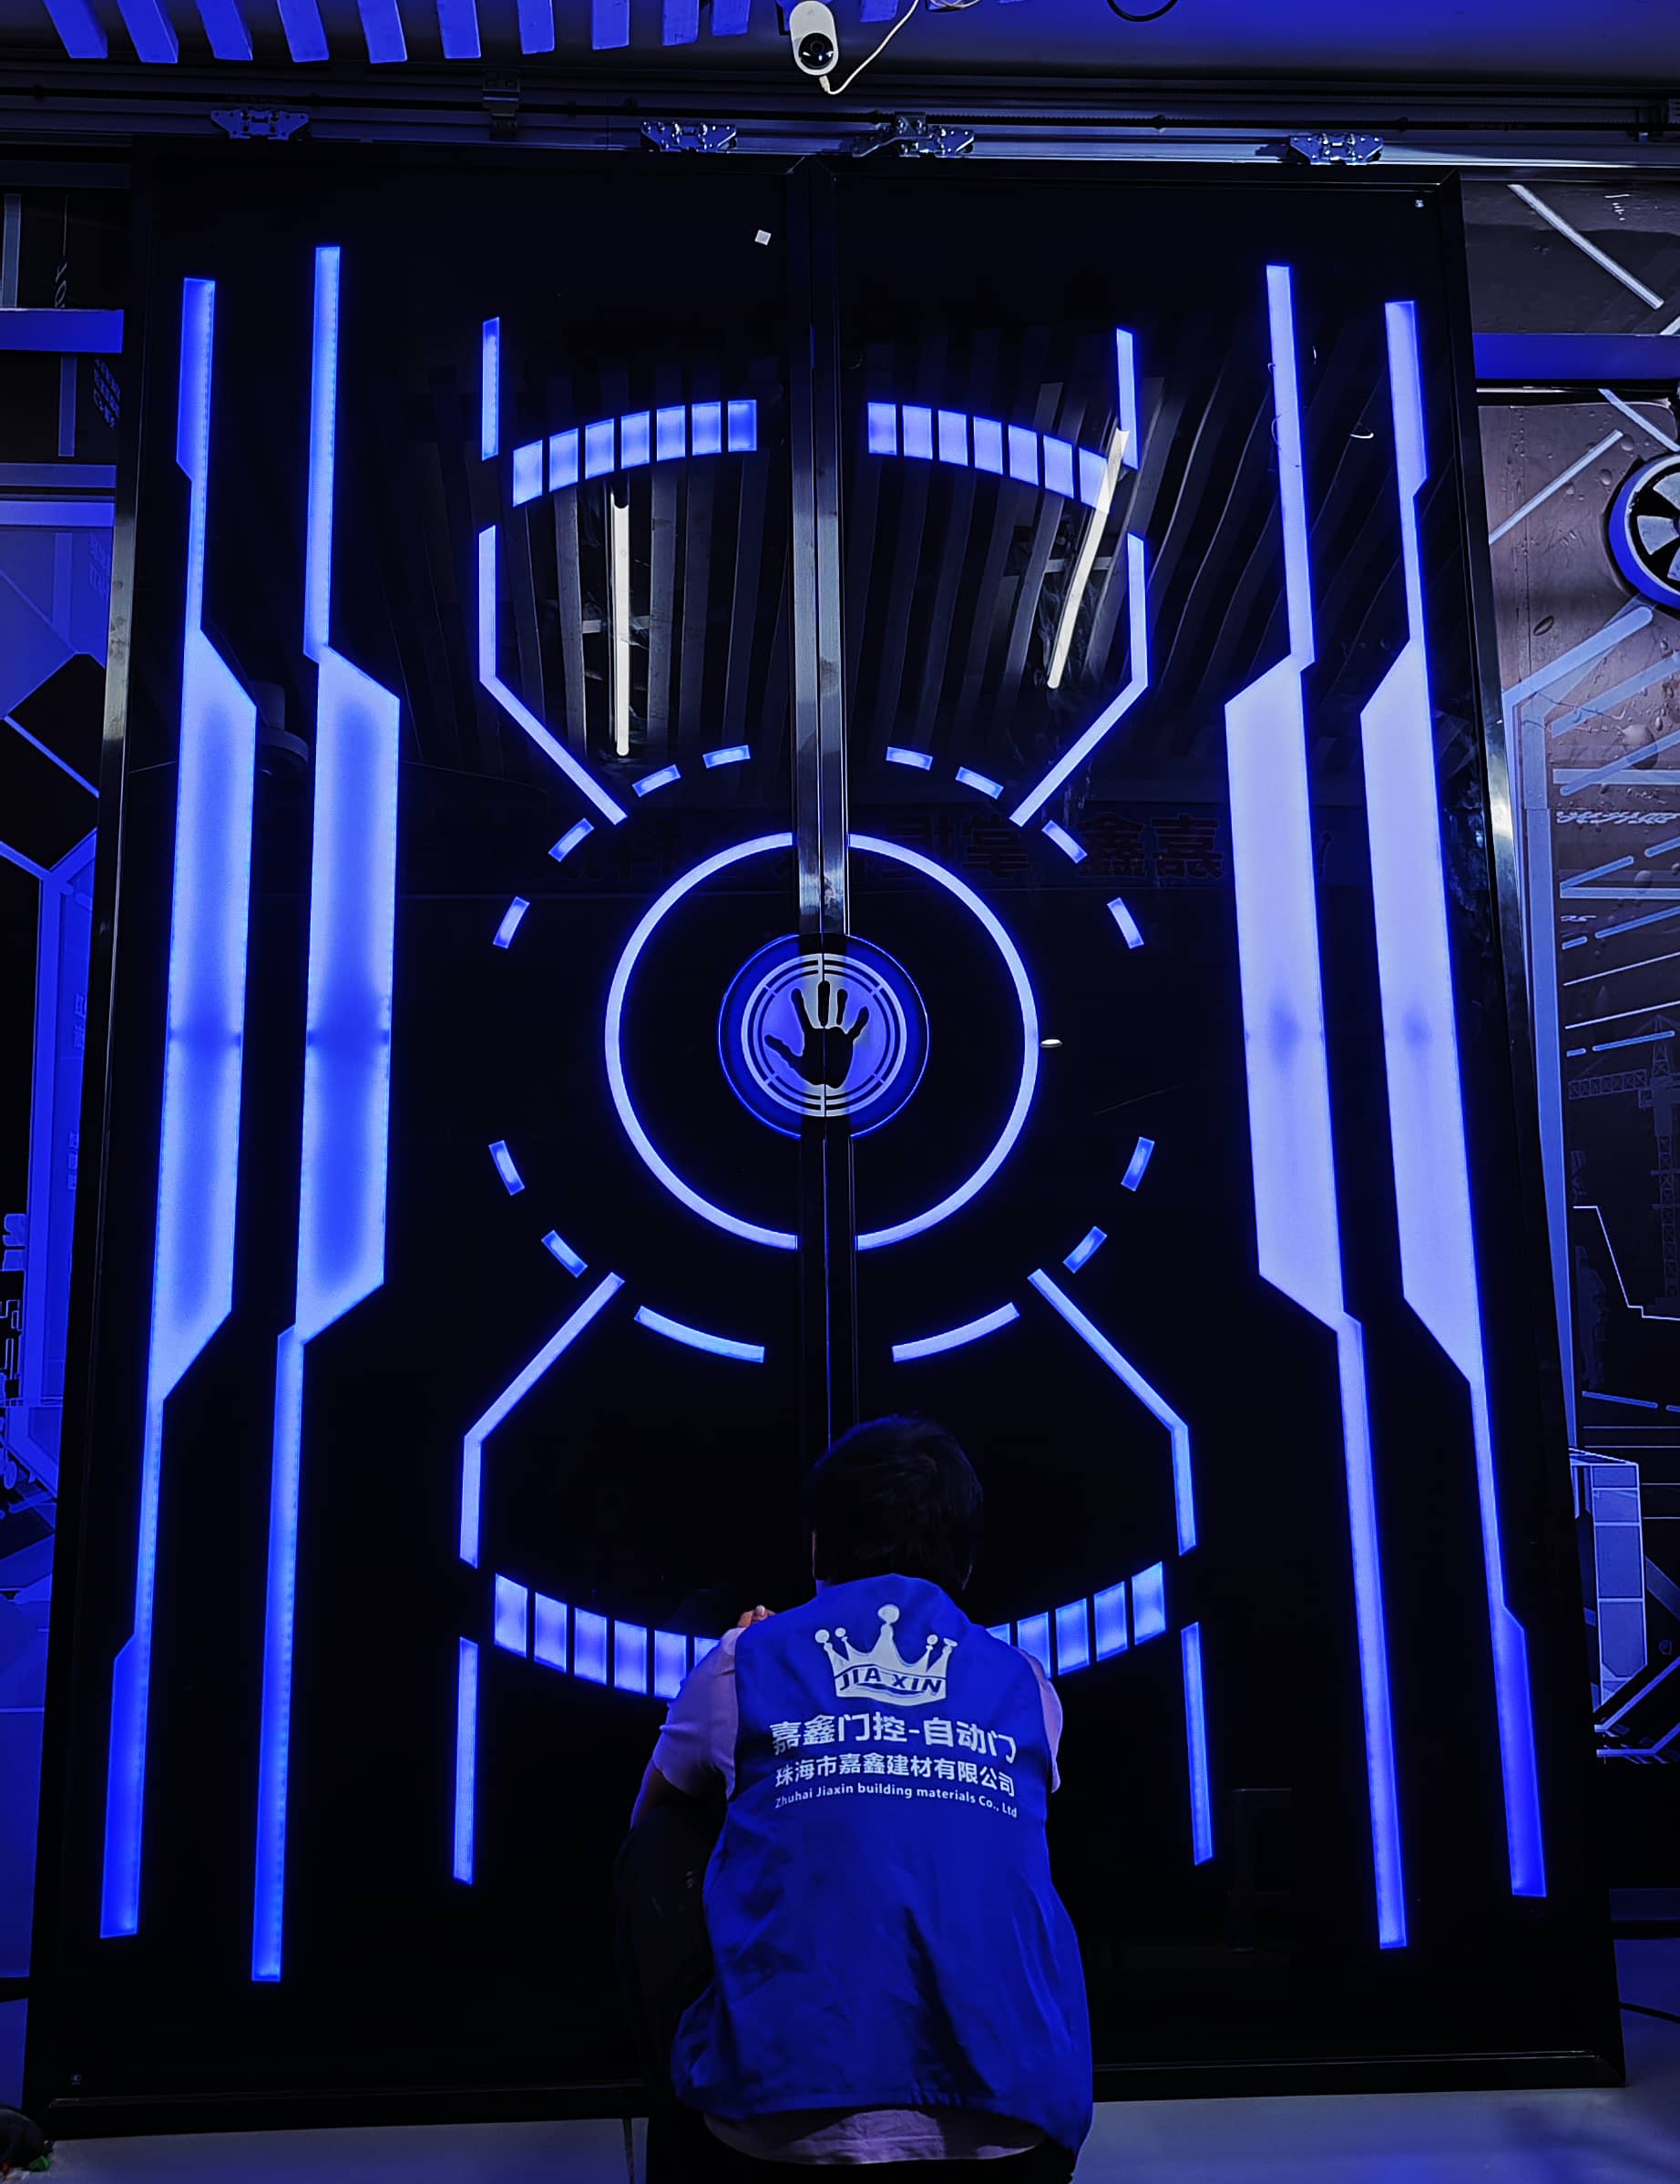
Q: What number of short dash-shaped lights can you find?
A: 12